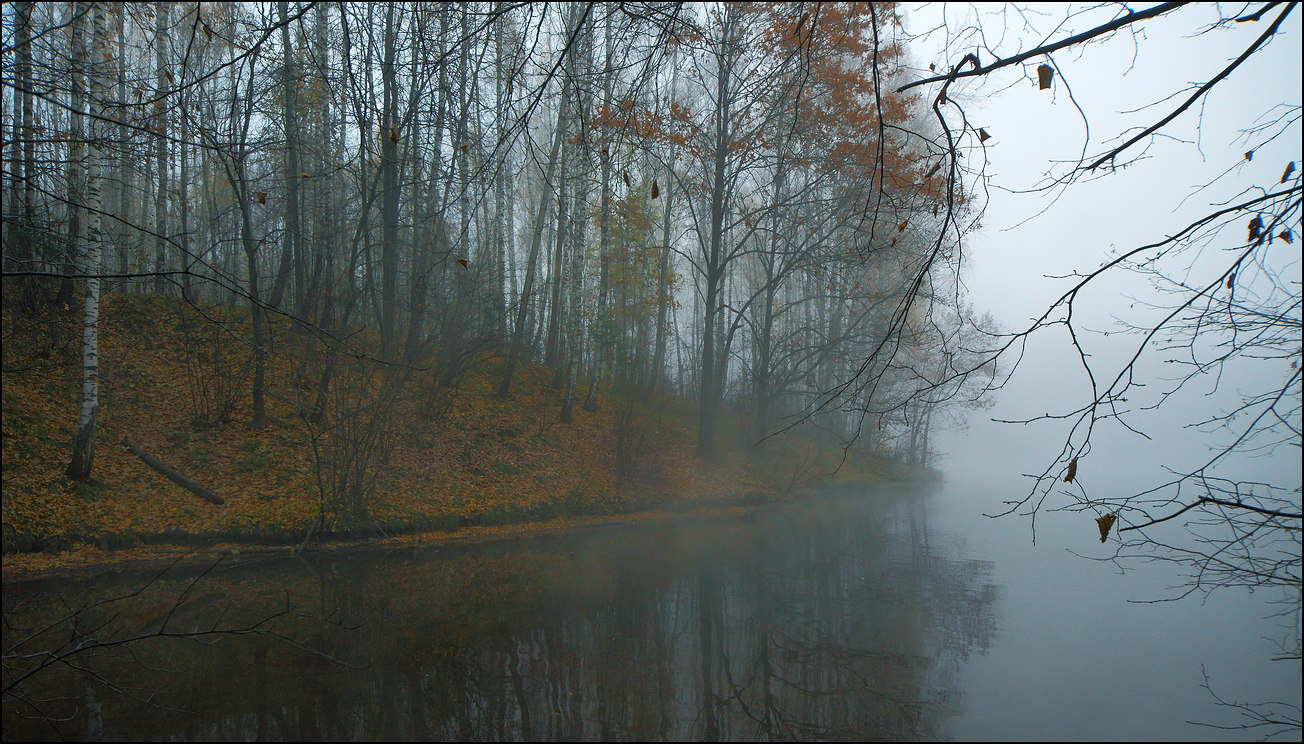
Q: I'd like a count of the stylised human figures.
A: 0